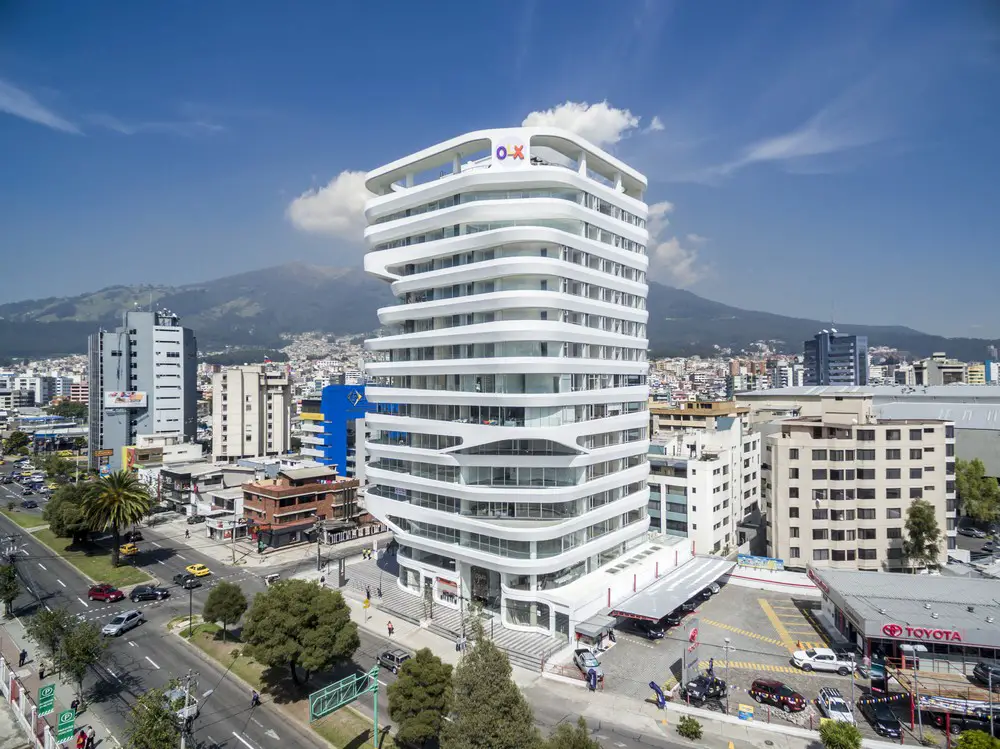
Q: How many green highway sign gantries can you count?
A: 1